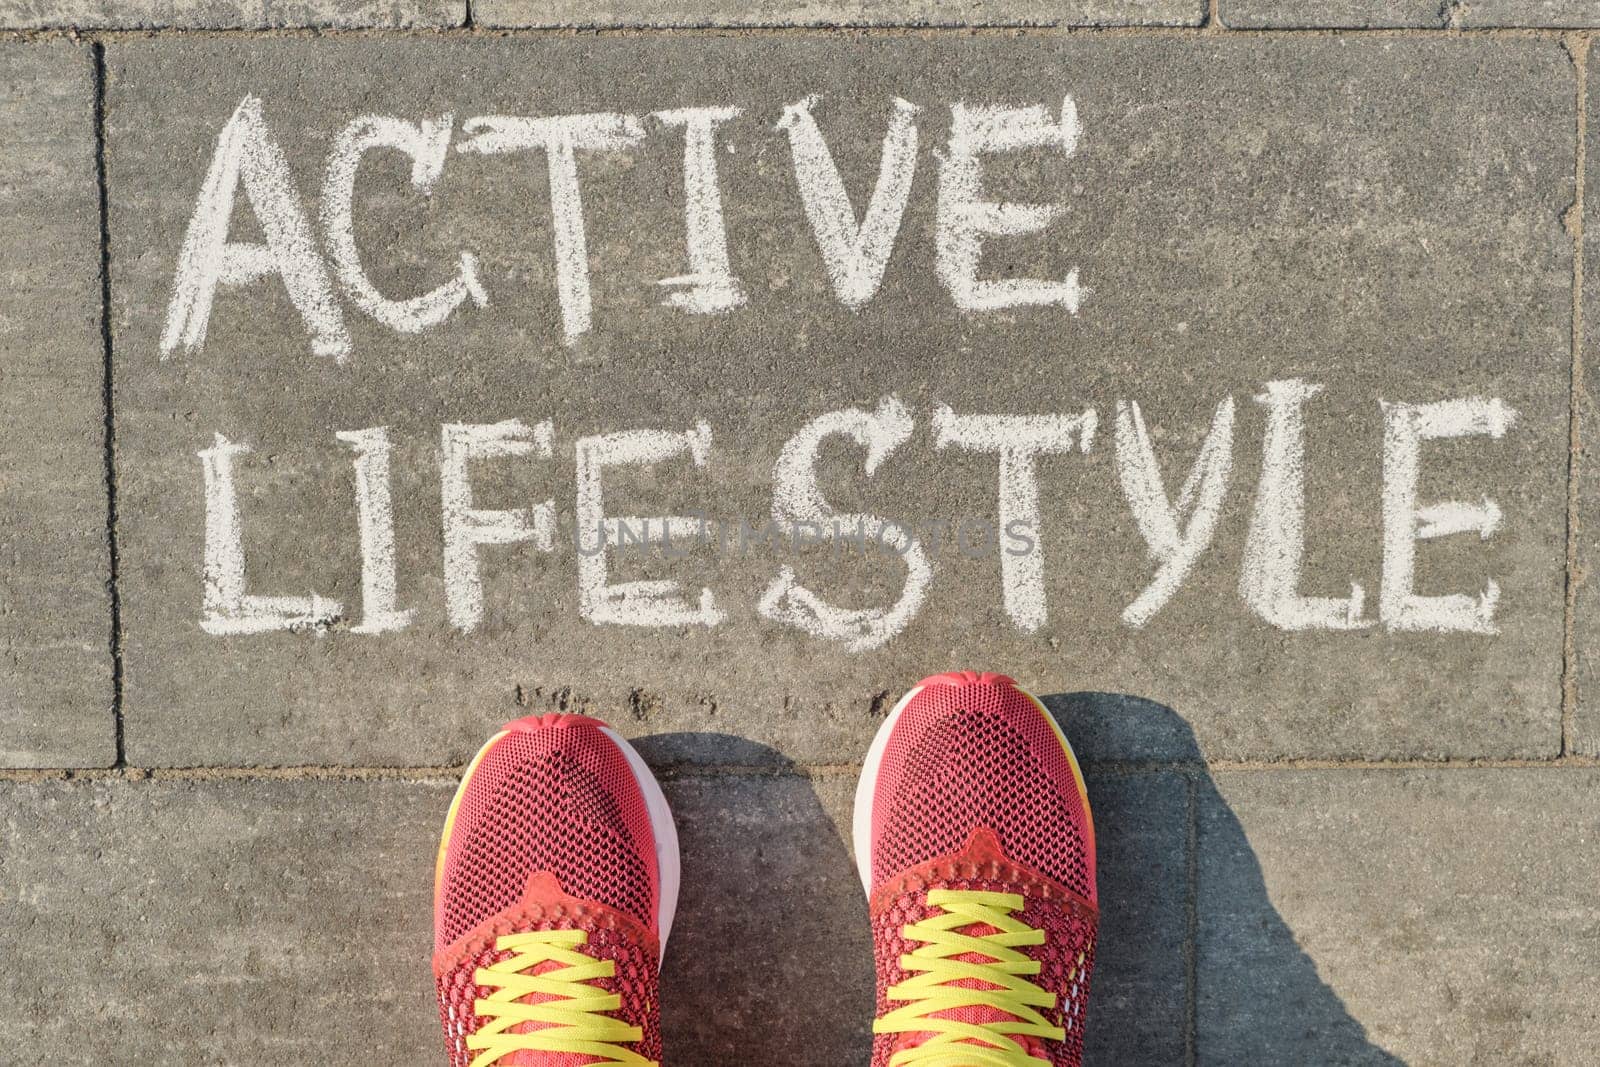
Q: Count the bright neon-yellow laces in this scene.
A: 2